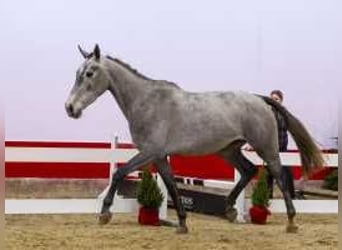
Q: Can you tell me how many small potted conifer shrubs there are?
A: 2